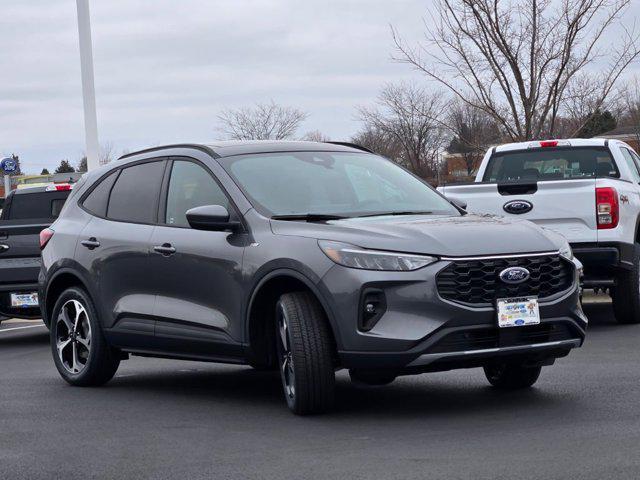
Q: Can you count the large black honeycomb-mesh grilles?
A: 1